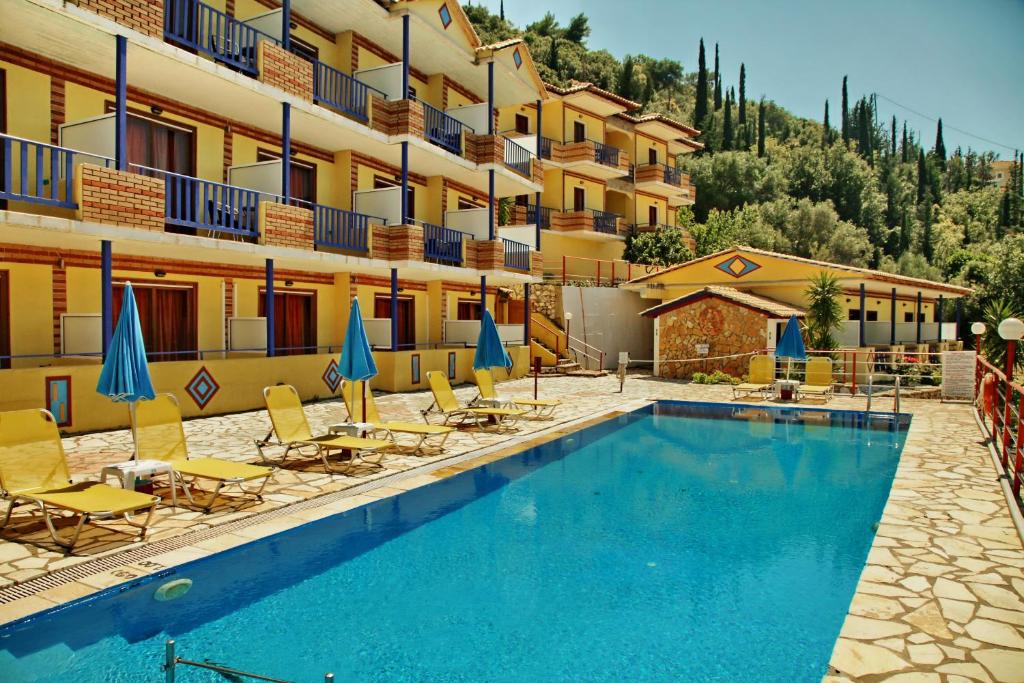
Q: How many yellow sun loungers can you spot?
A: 8